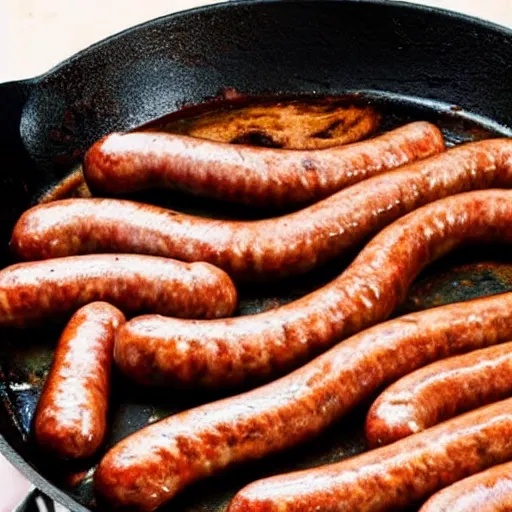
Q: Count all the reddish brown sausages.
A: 9